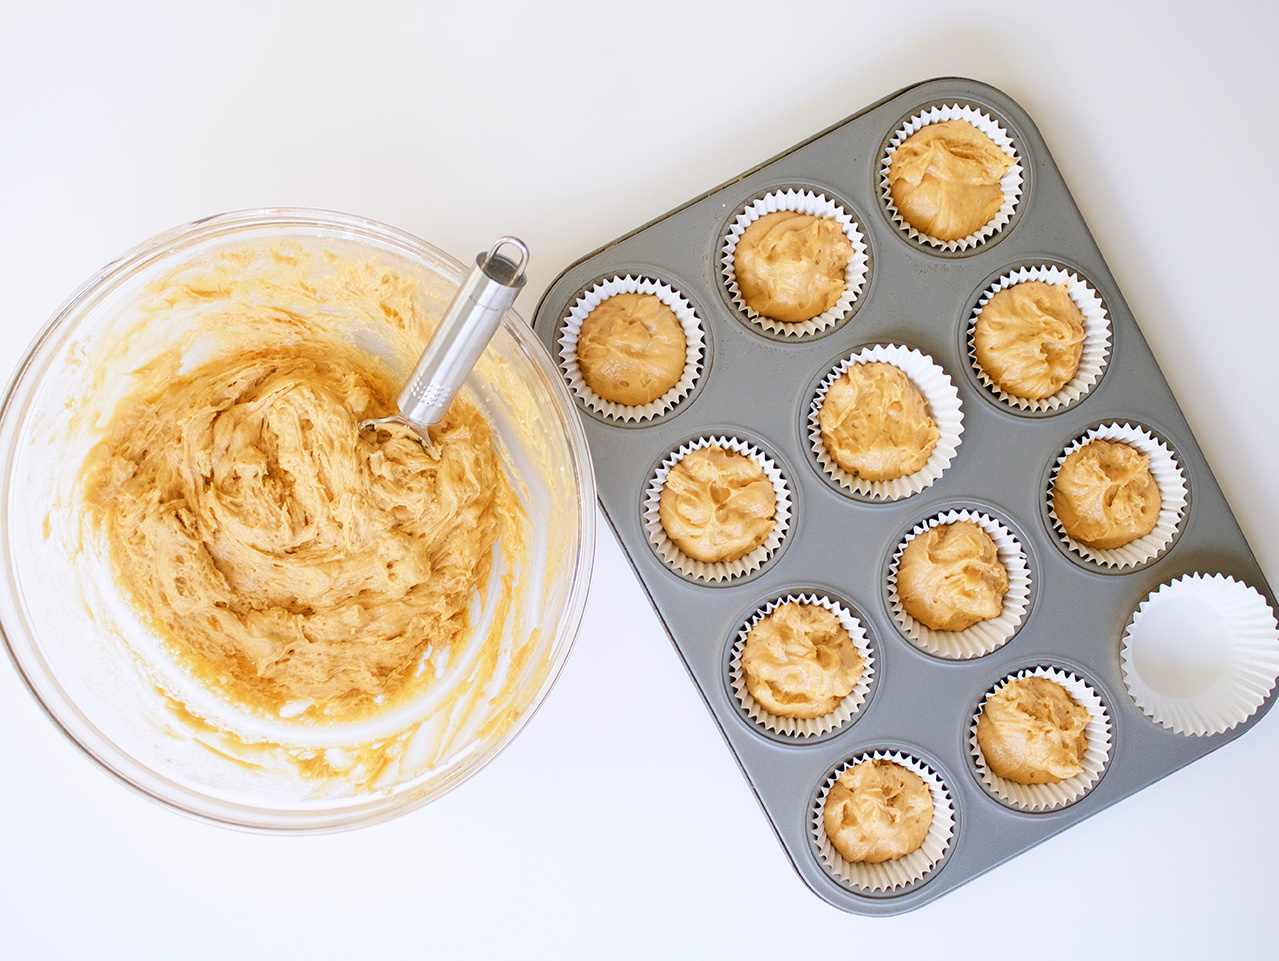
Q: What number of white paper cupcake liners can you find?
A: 12